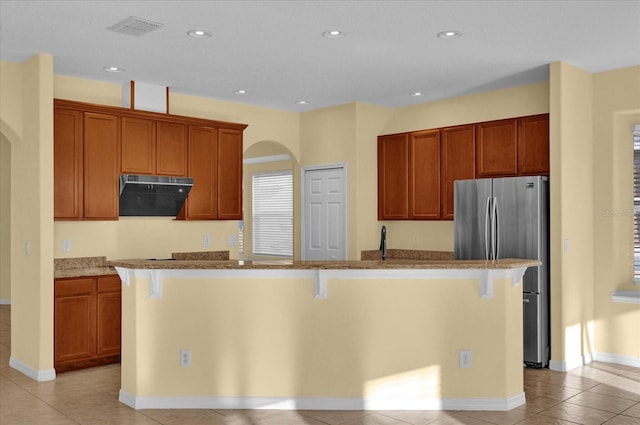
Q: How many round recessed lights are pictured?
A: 7